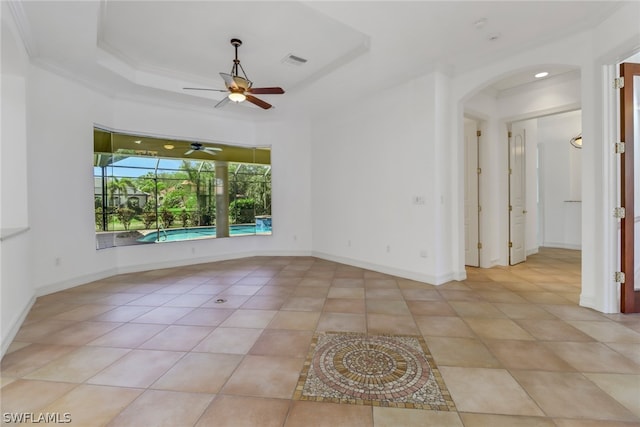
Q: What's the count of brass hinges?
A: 12